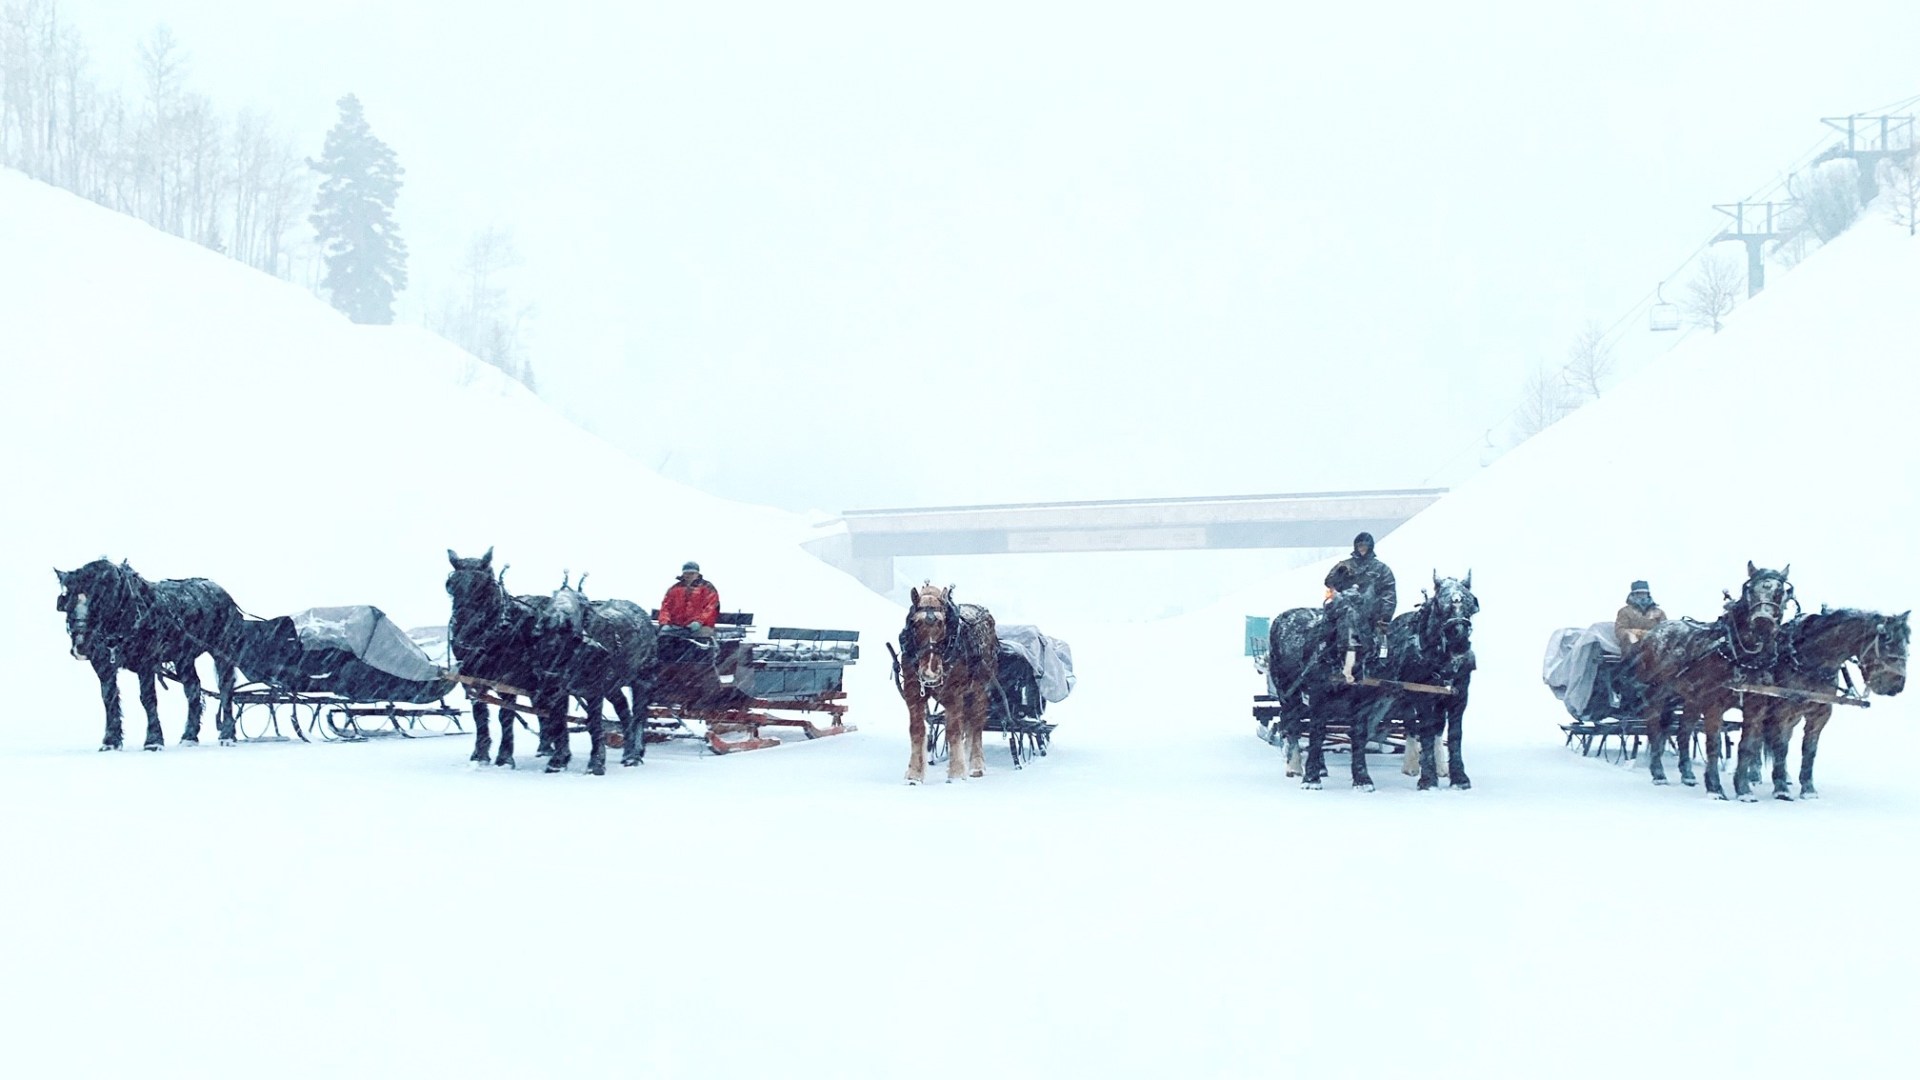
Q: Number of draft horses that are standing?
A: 8